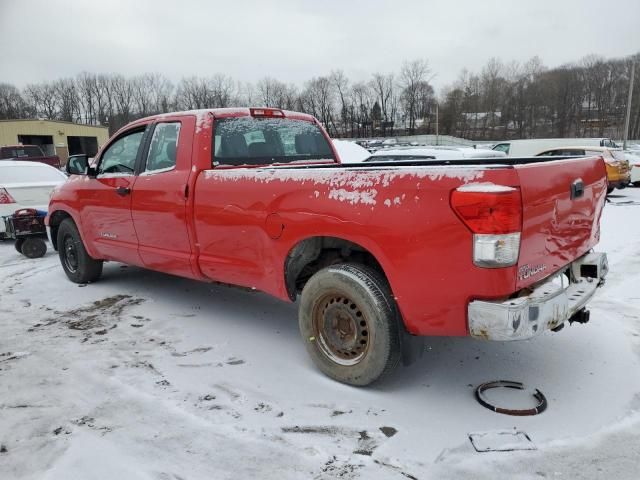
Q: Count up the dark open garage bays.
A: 2